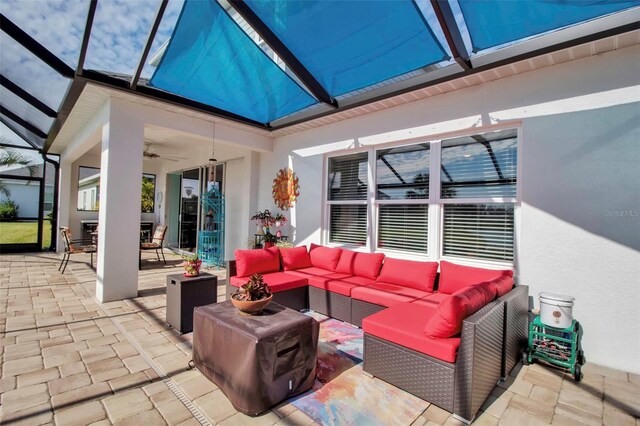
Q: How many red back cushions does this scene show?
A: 8